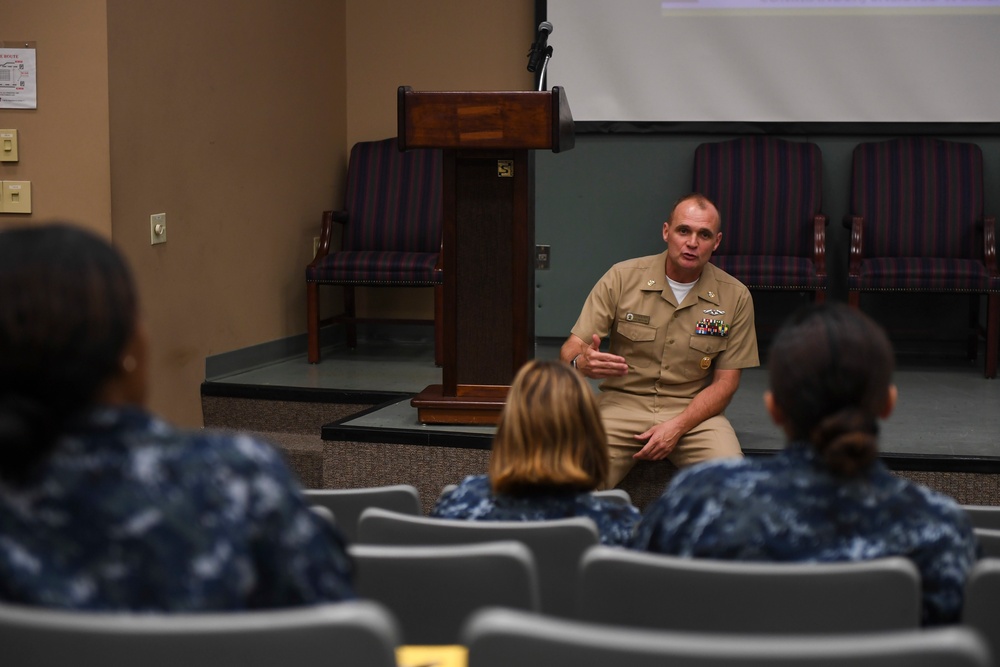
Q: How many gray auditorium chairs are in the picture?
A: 11